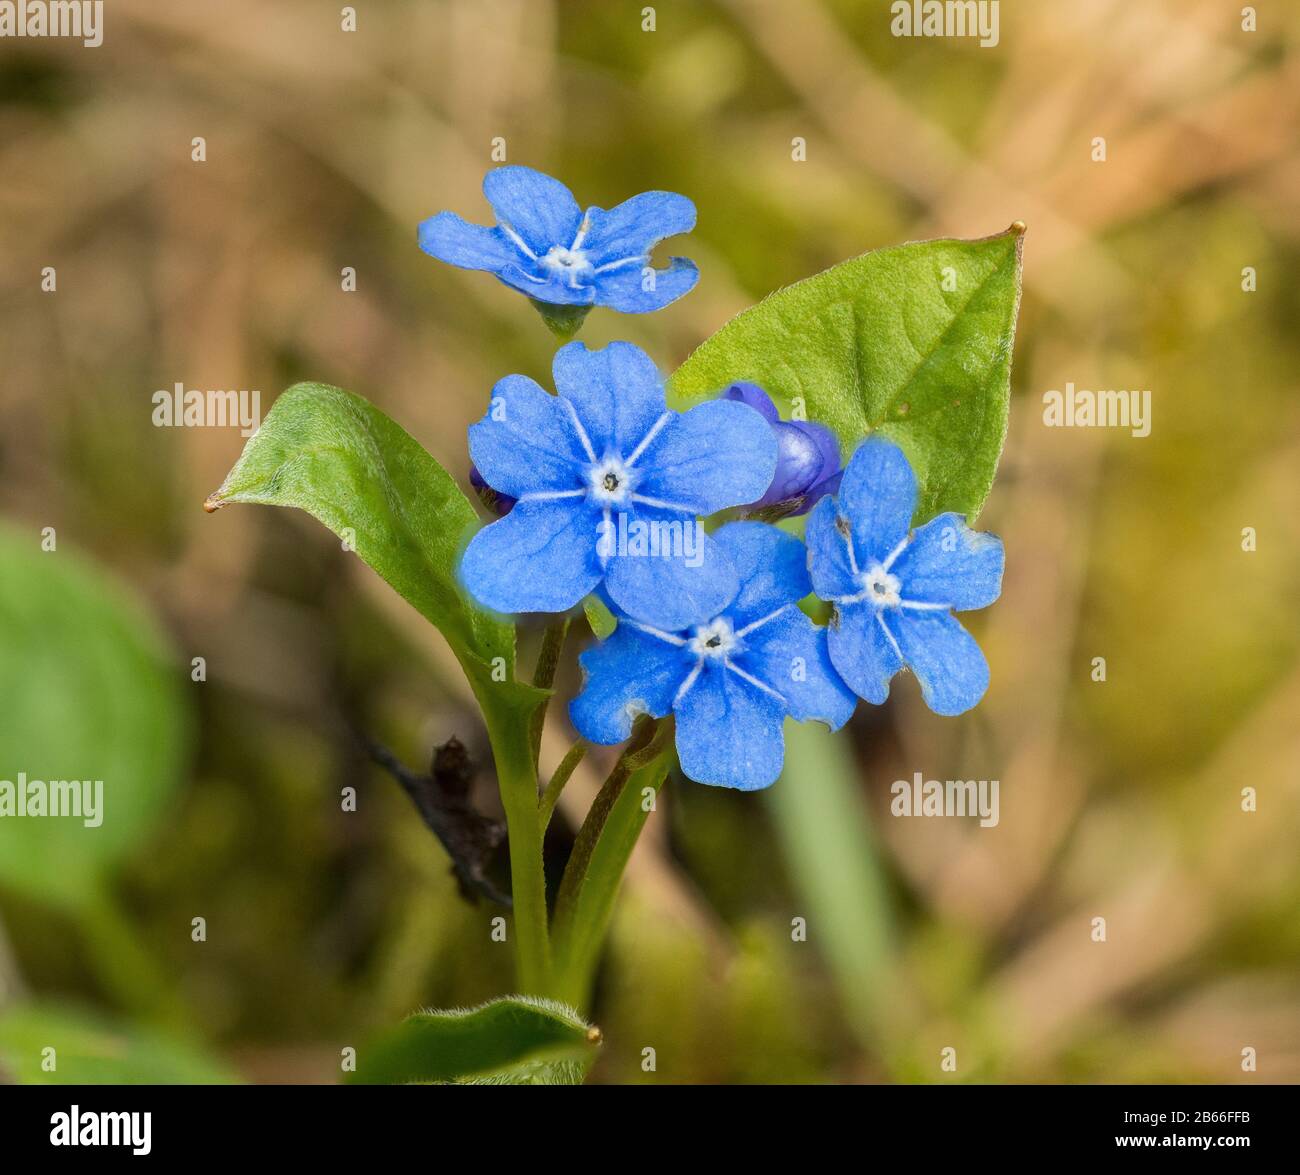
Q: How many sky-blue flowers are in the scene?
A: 4